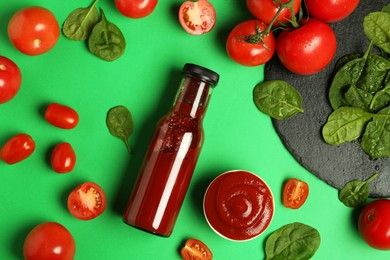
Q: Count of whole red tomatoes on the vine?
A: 4